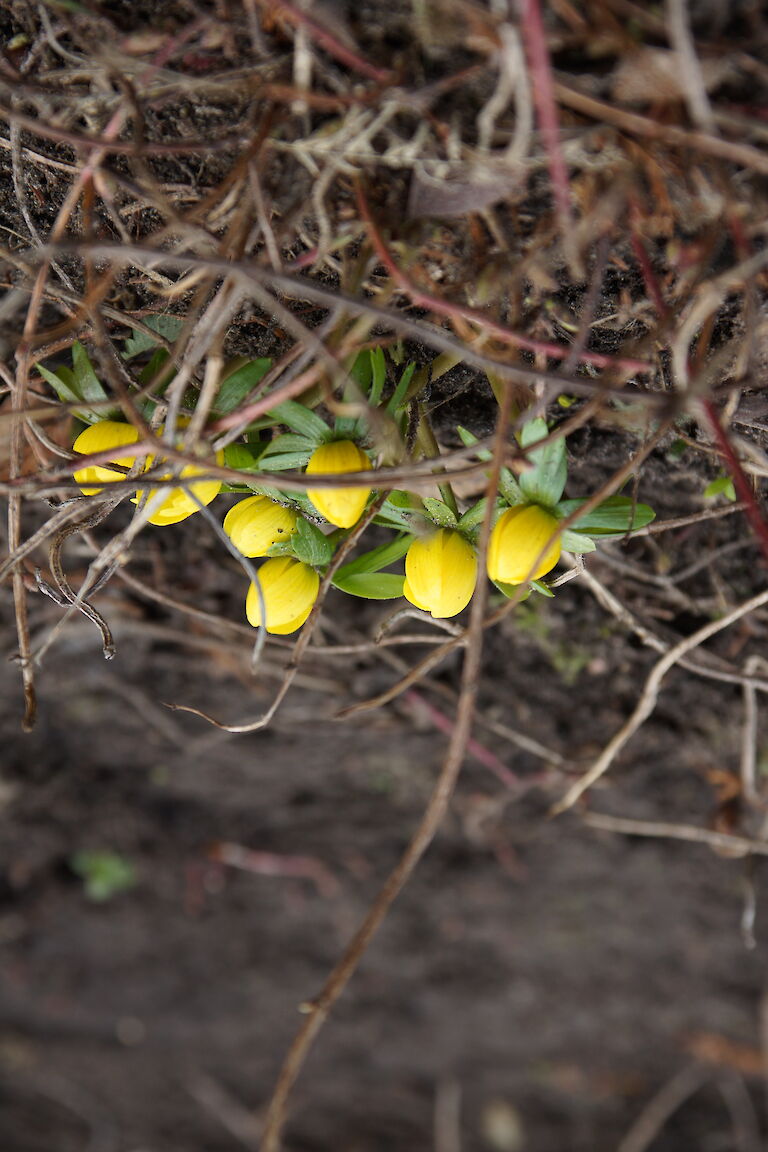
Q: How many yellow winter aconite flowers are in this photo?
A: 7